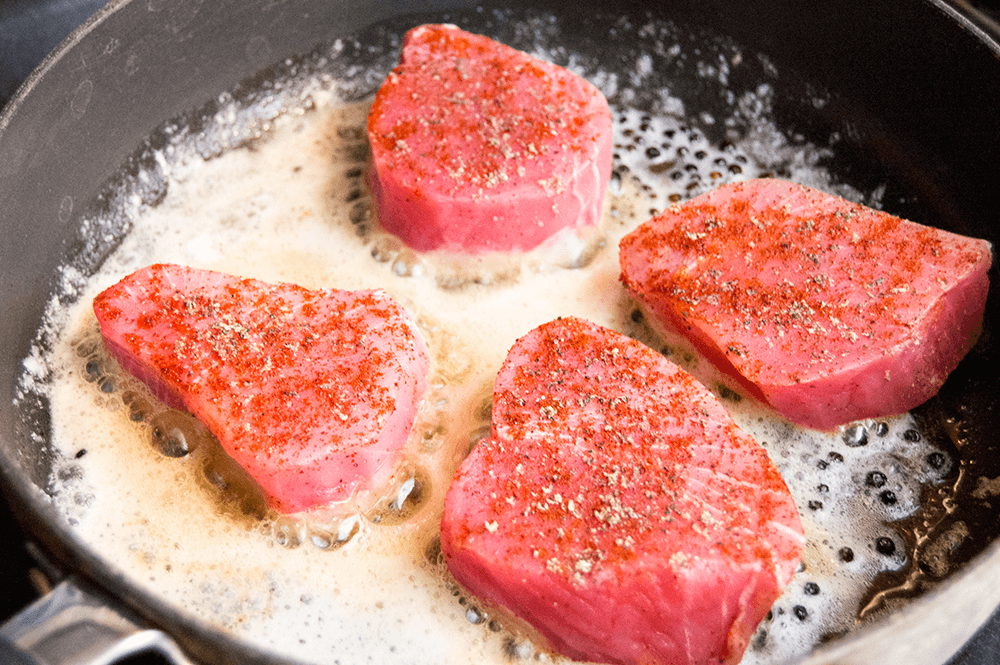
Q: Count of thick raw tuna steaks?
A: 4